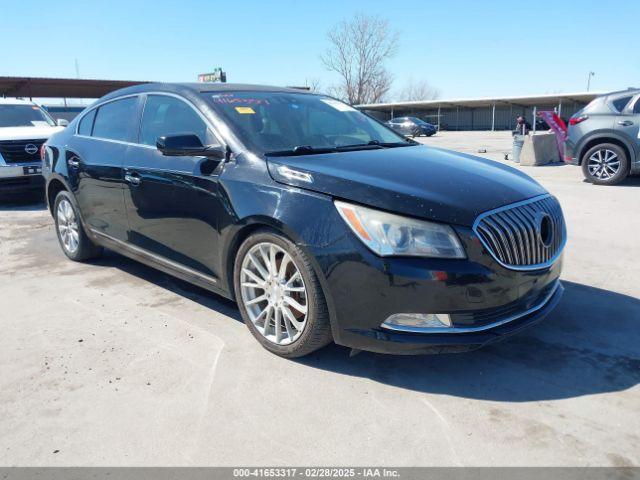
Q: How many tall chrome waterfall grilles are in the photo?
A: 1